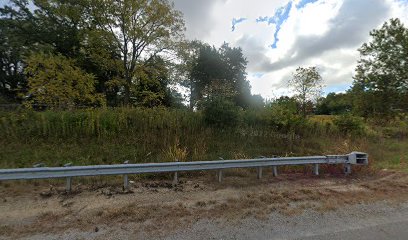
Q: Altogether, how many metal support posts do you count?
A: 8